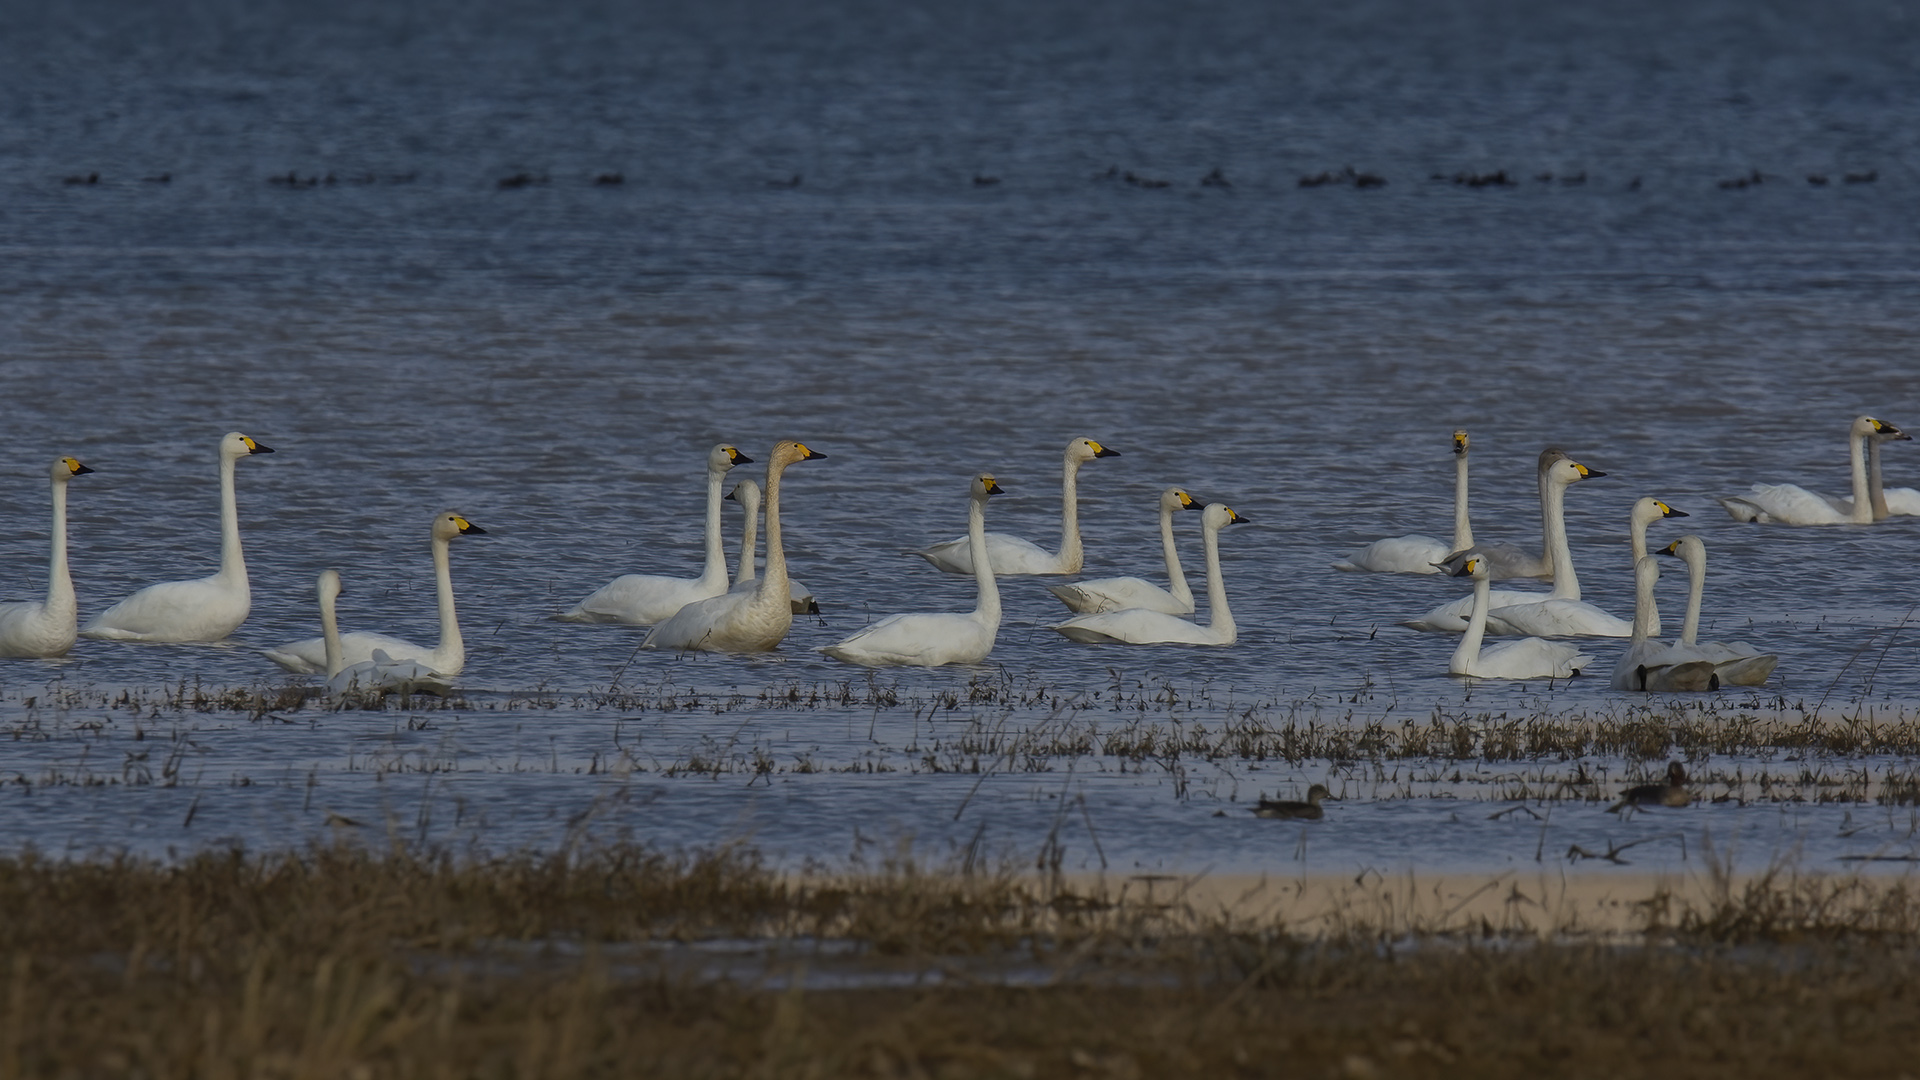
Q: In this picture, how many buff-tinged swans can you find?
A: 1